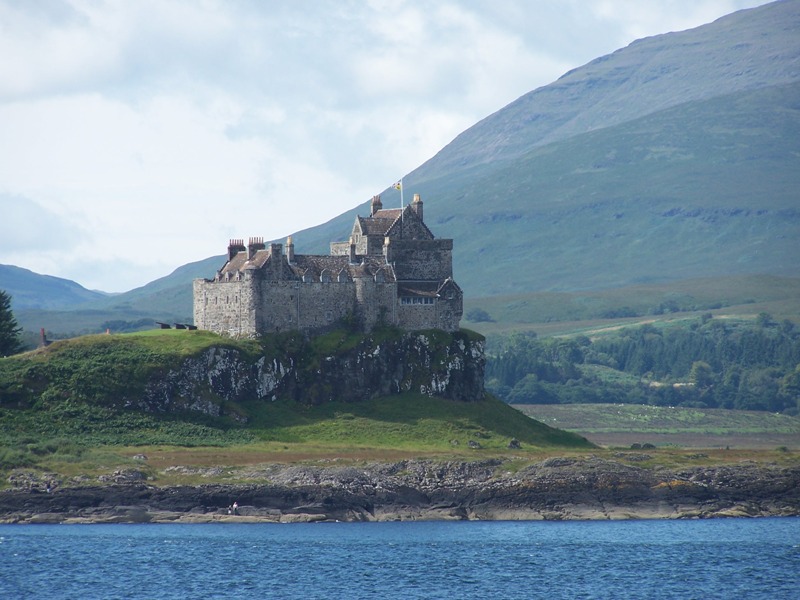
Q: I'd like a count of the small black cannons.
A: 3